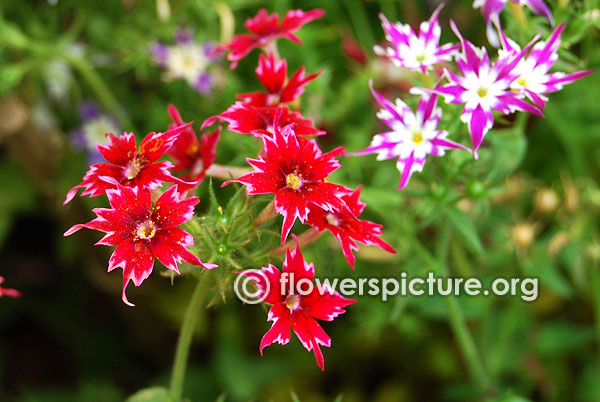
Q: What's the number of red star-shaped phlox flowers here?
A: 9